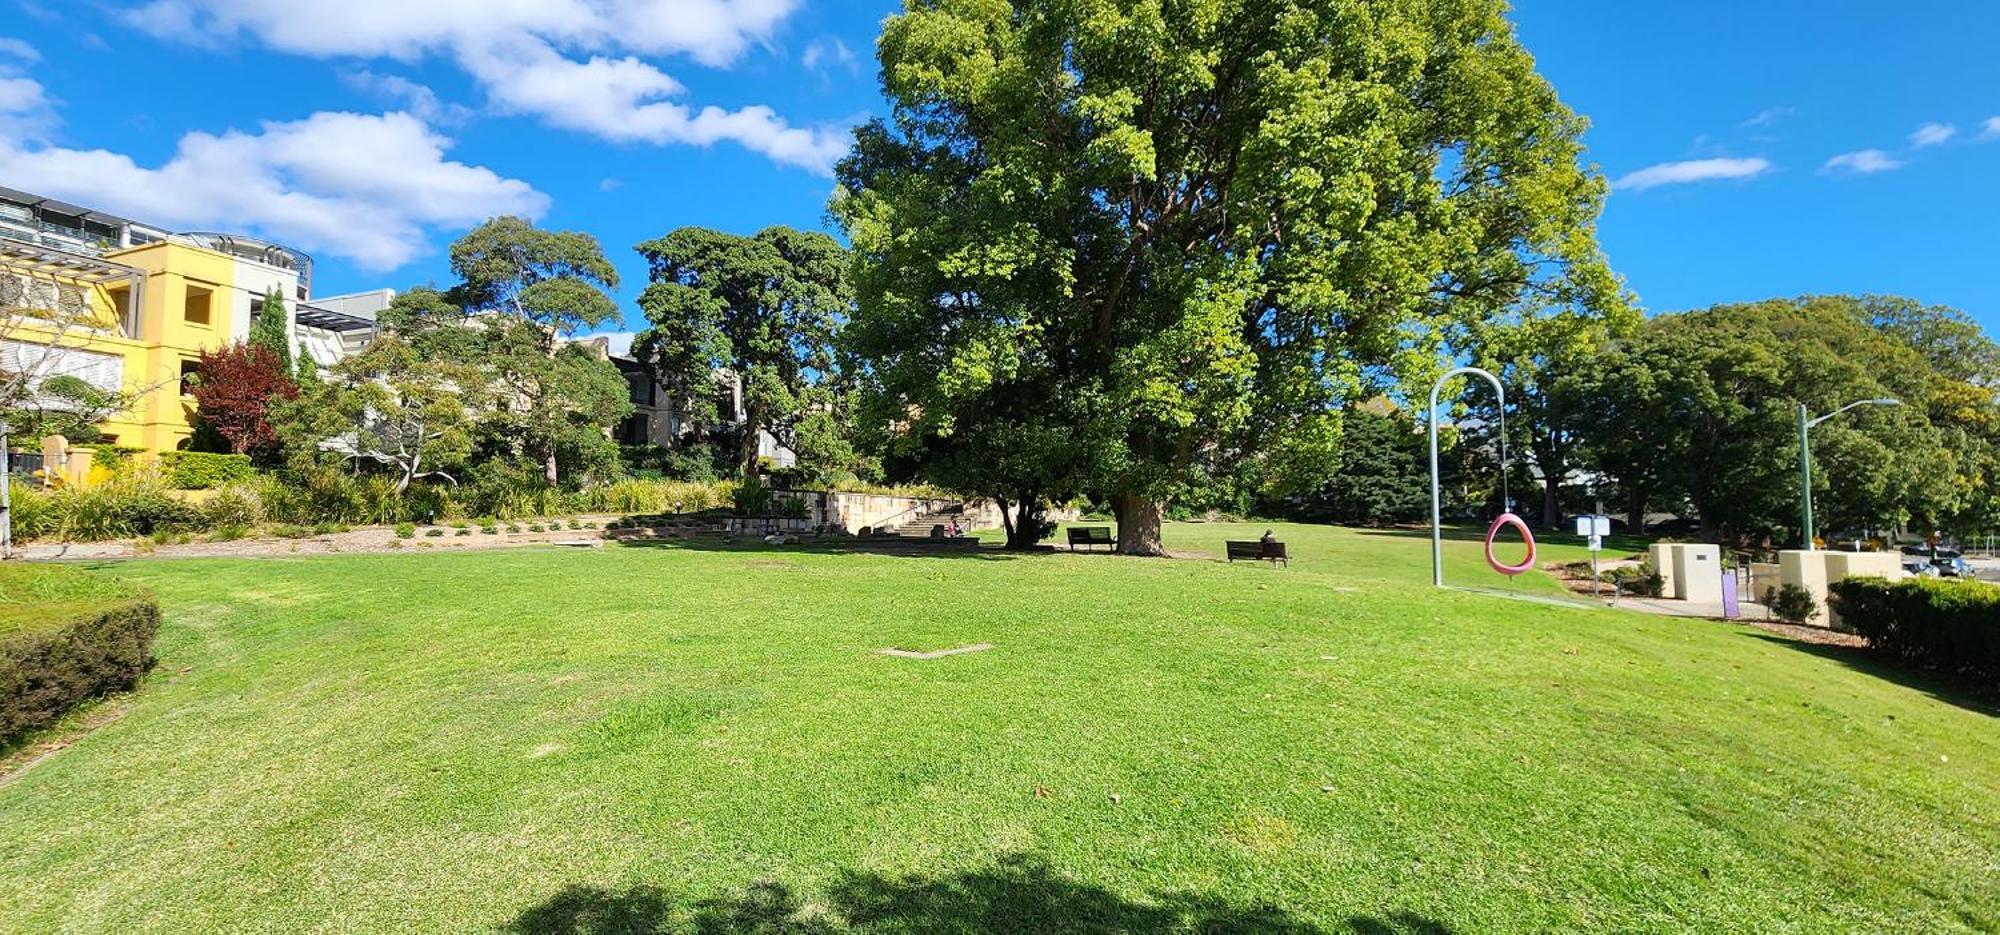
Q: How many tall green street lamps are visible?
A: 1